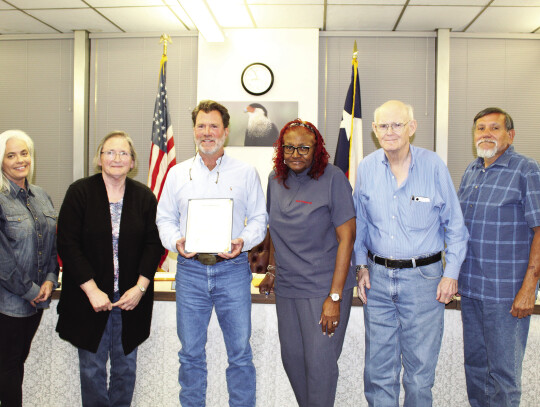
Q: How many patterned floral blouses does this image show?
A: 1